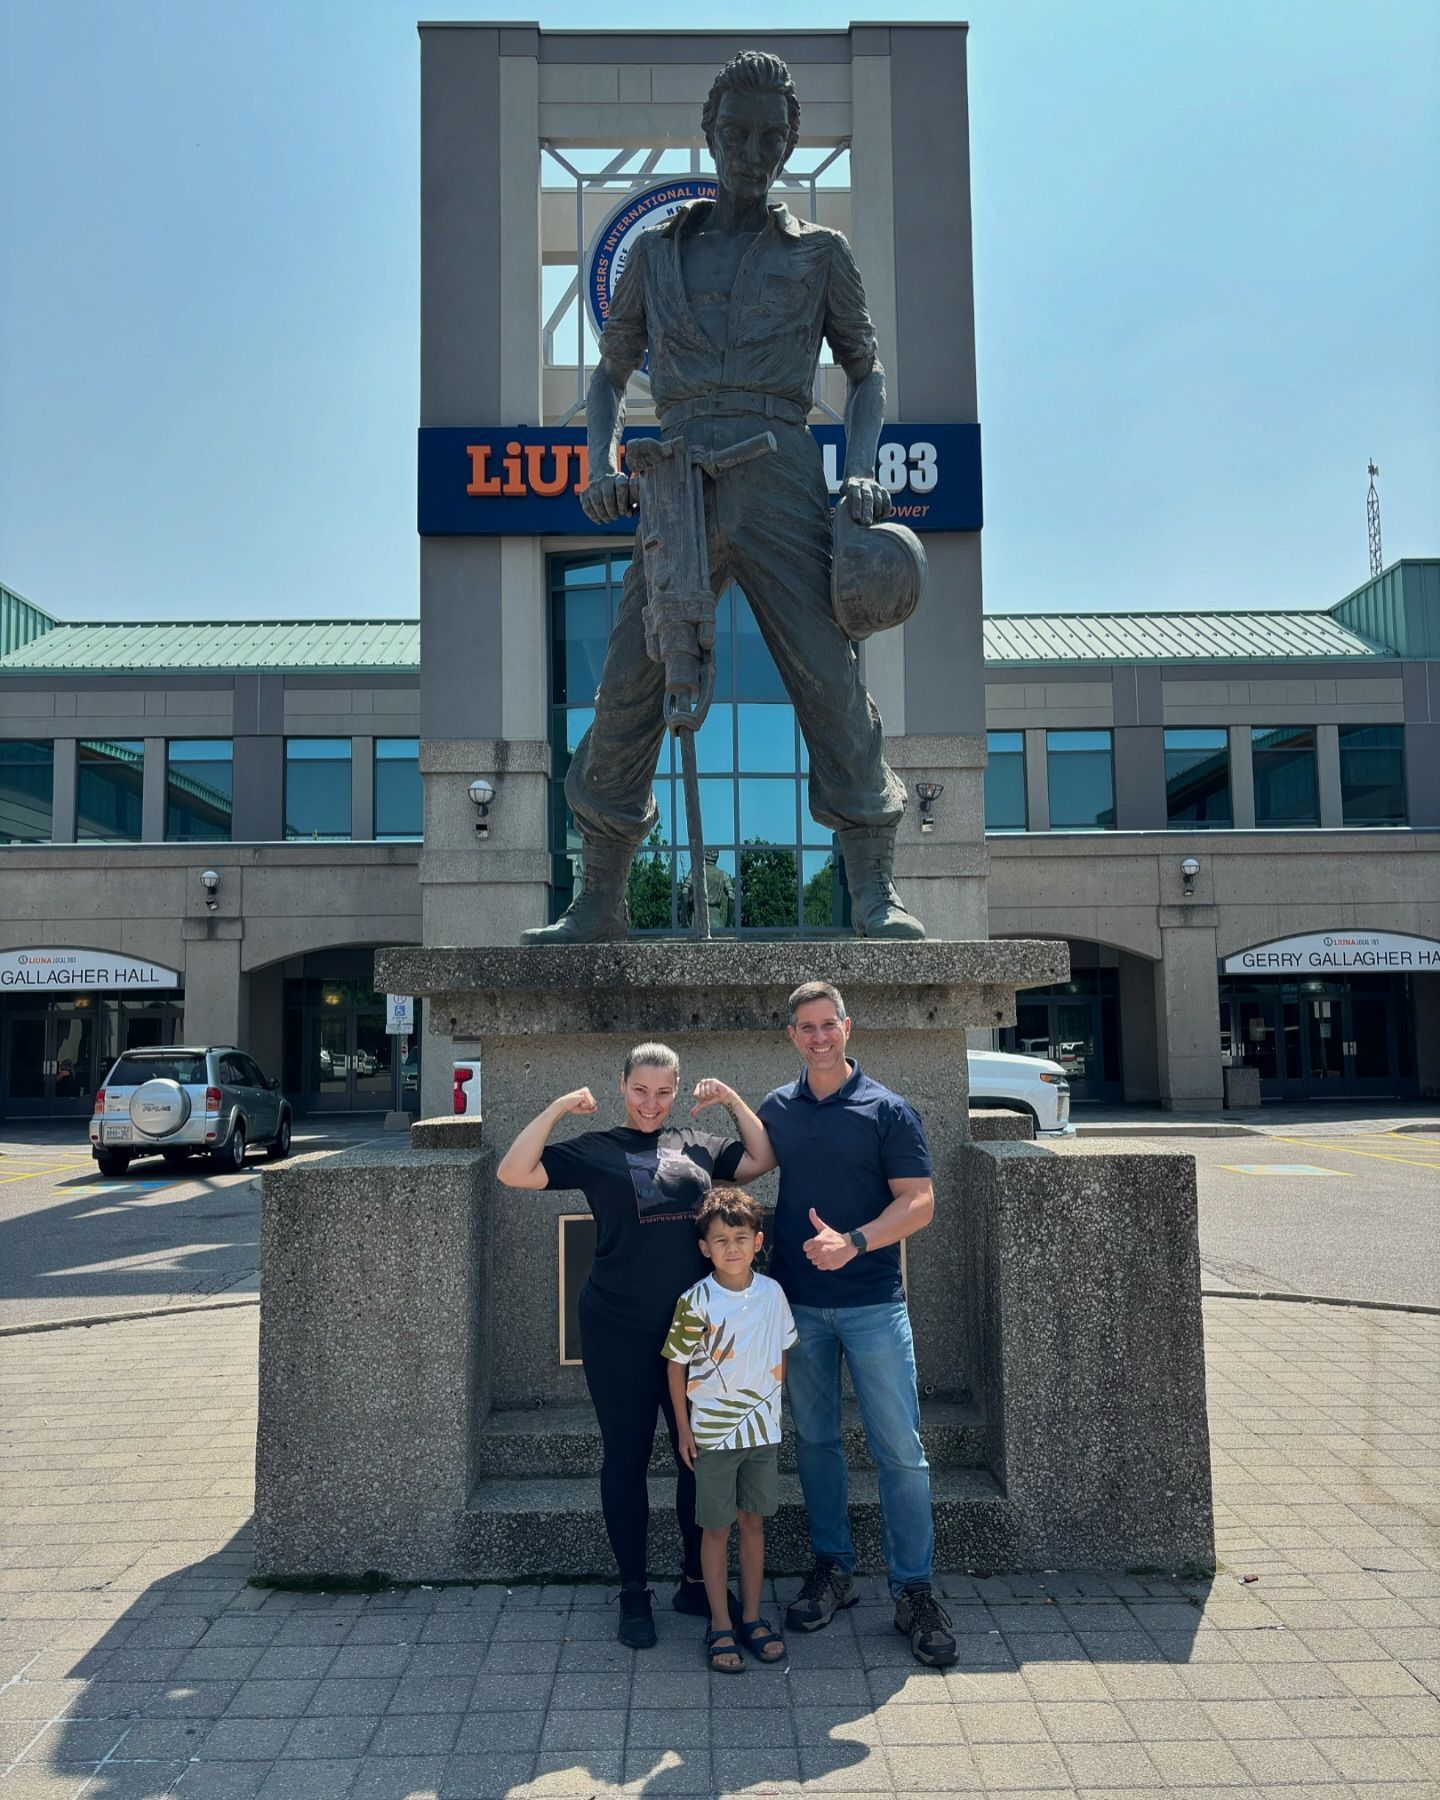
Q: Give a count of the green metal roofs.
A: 2